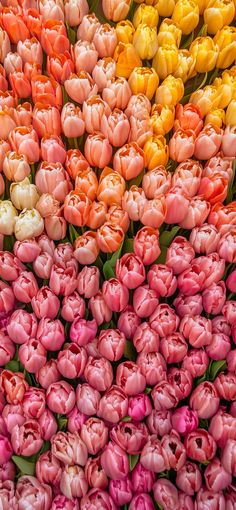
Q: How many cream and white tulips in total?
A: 3